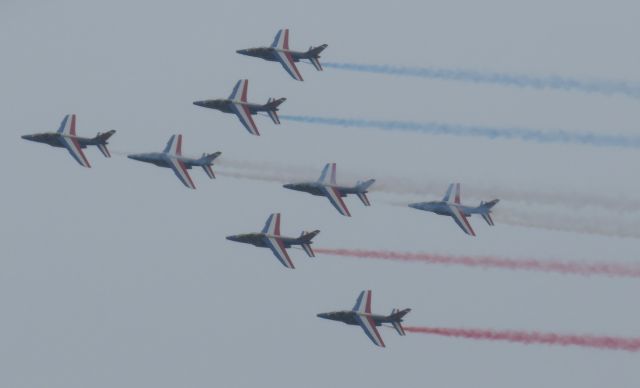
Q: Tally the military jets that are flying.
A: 8